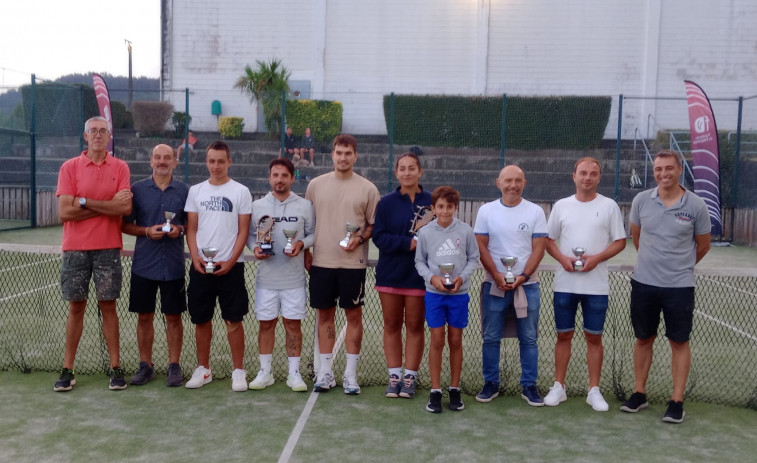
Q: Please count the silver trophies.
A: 7